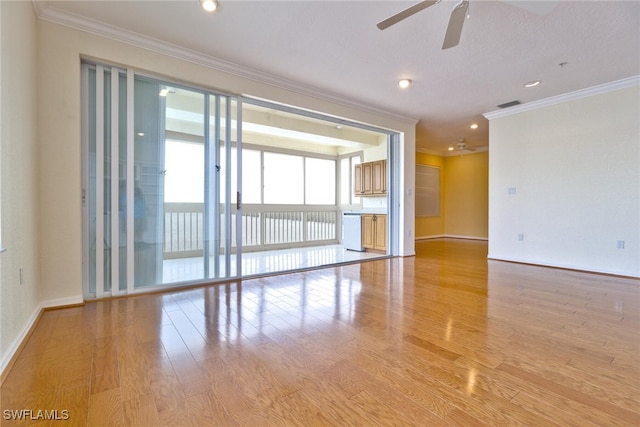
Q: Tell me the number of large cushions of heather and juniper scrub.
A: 0